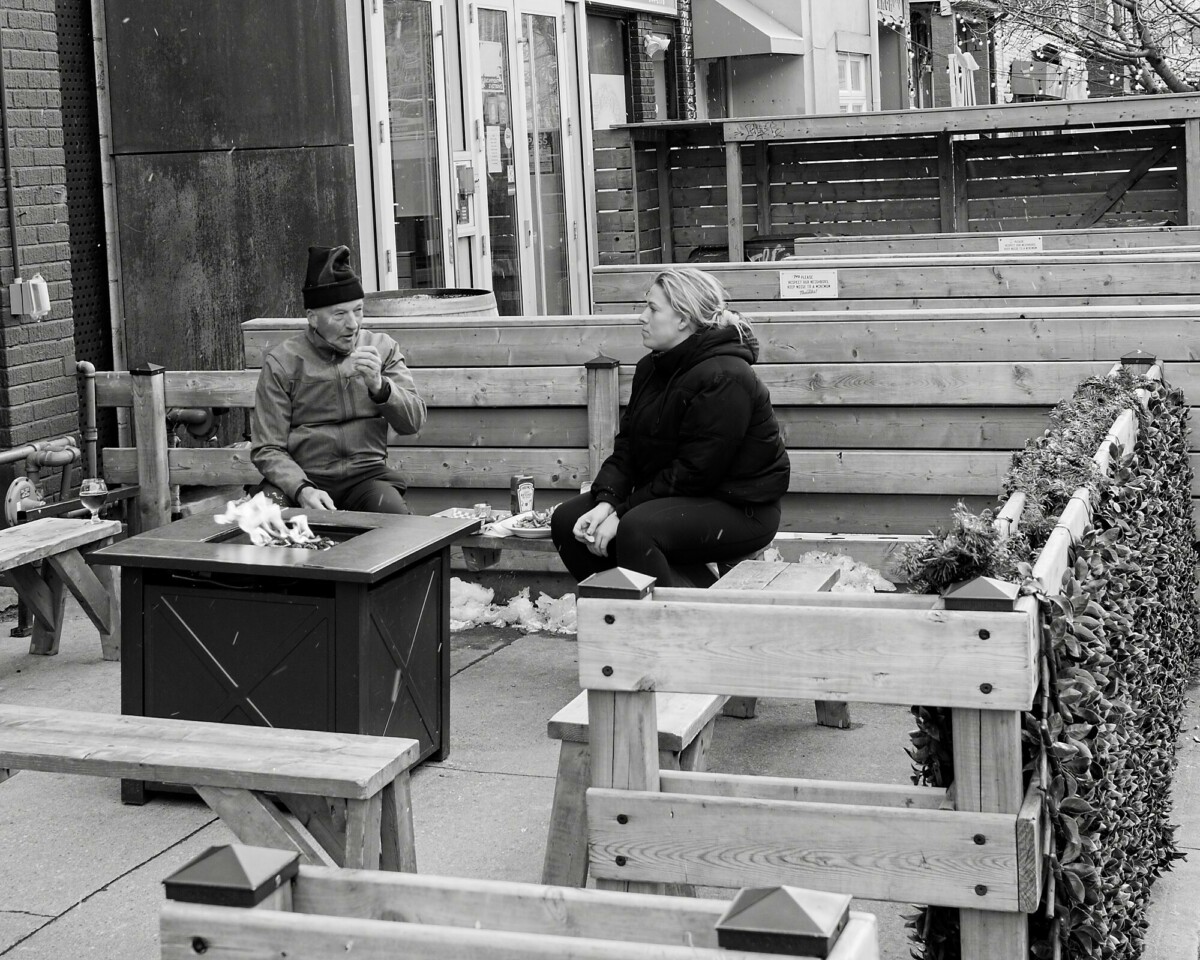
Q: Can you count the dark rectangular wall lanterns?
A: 0